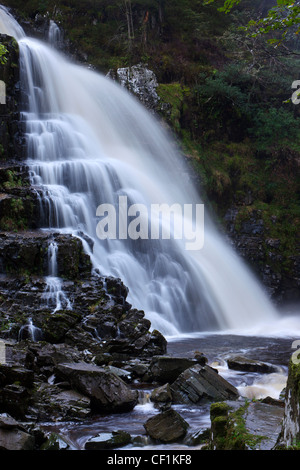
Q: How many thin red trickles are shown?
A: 0